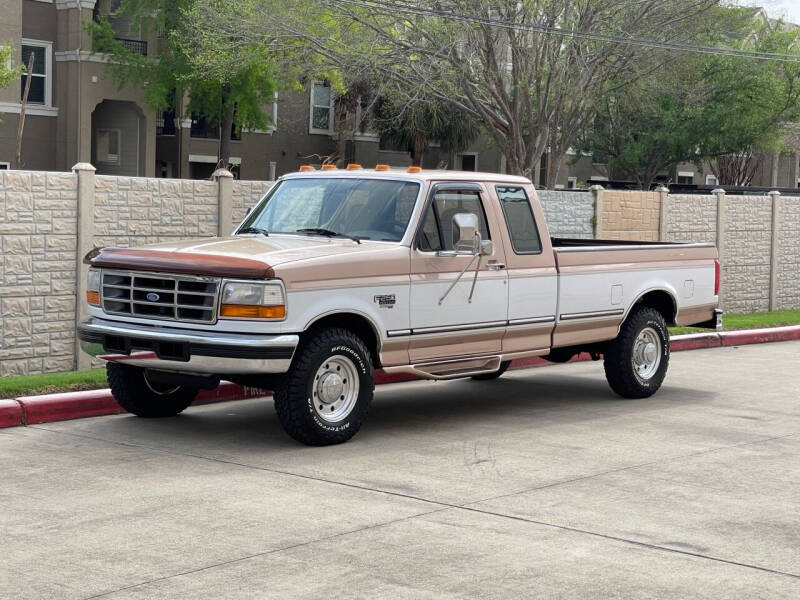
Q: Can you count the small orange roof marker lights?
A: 5